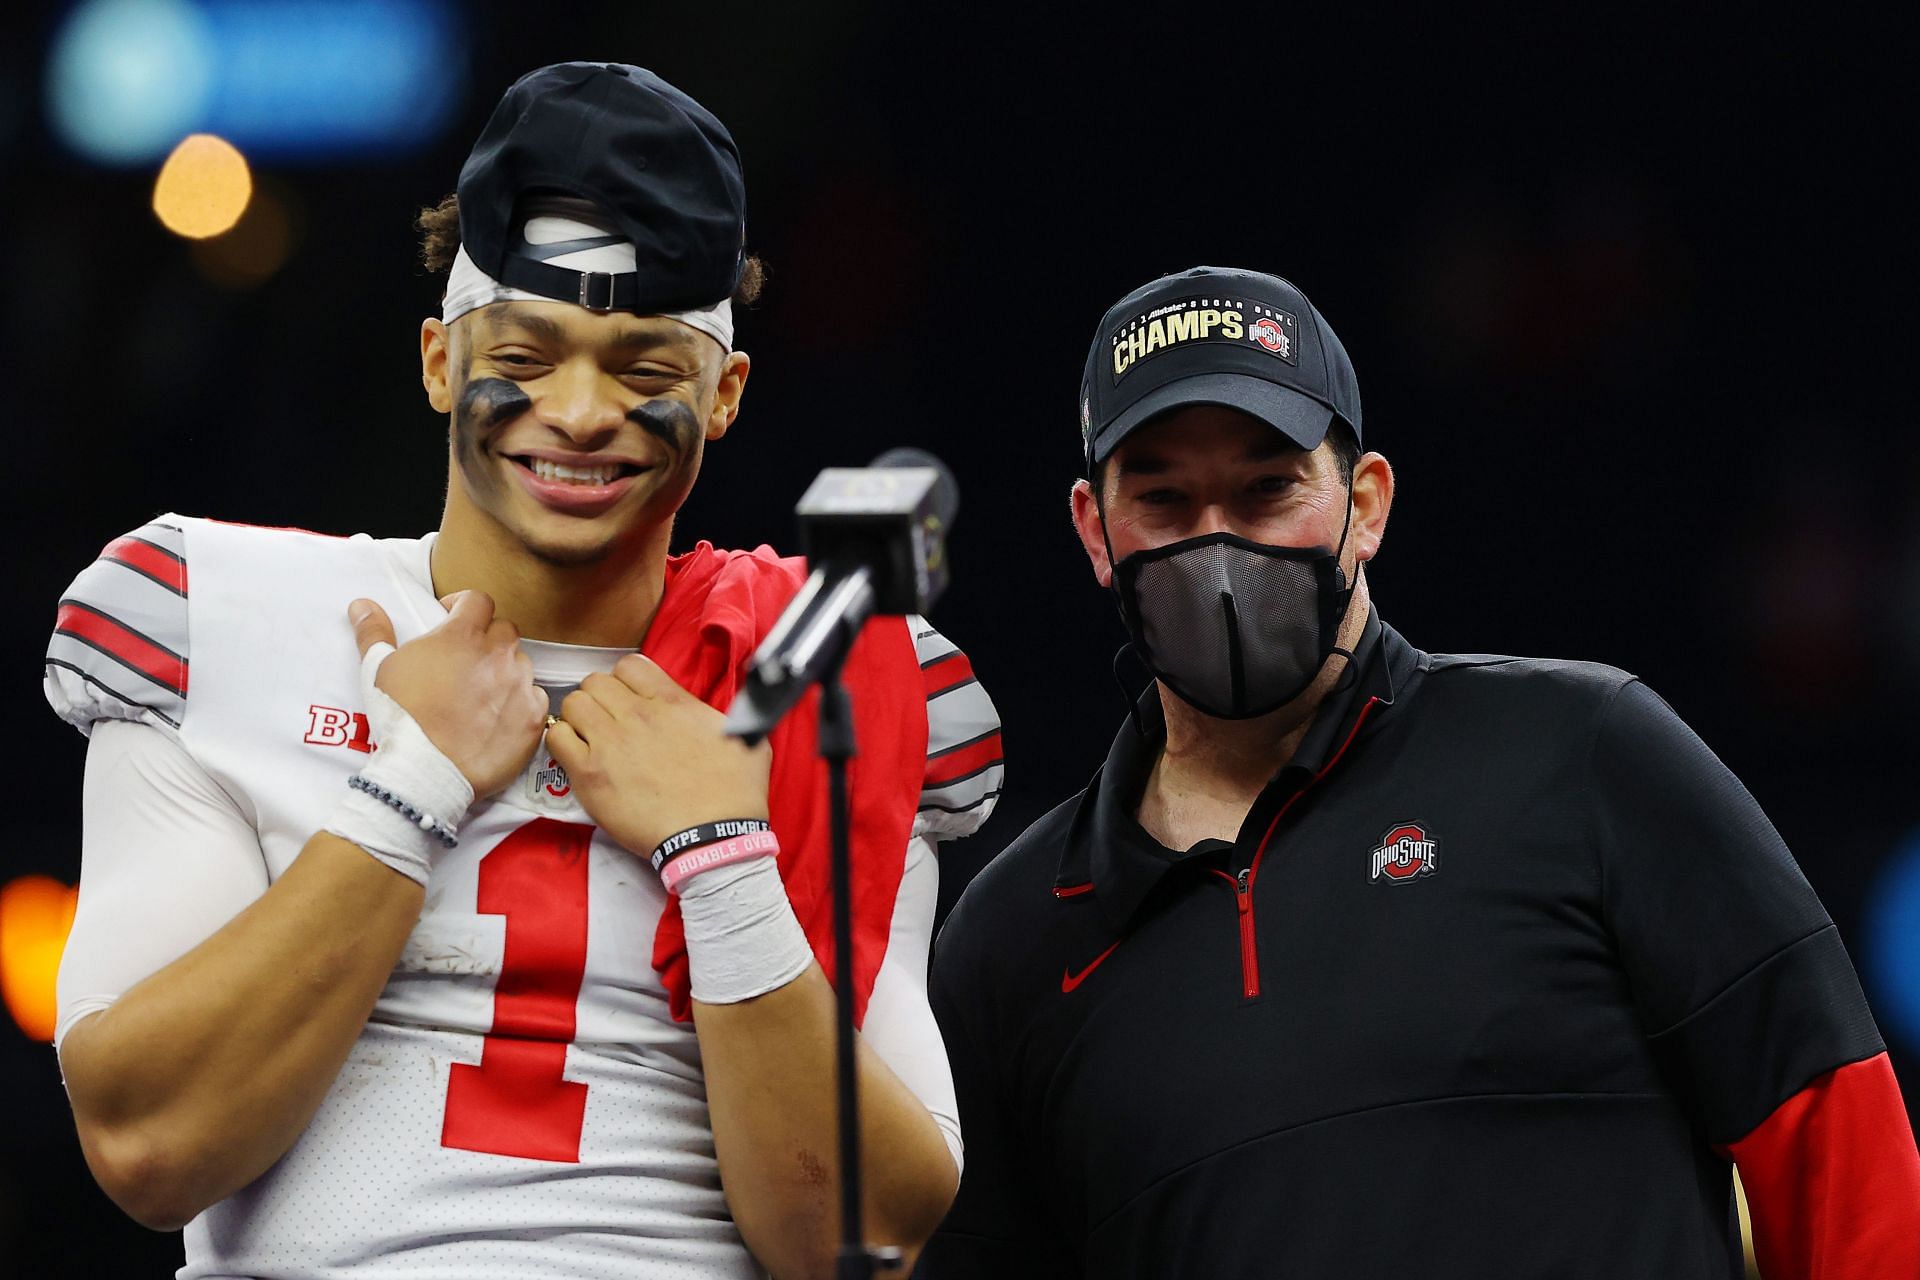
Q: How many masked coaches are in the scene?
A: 1